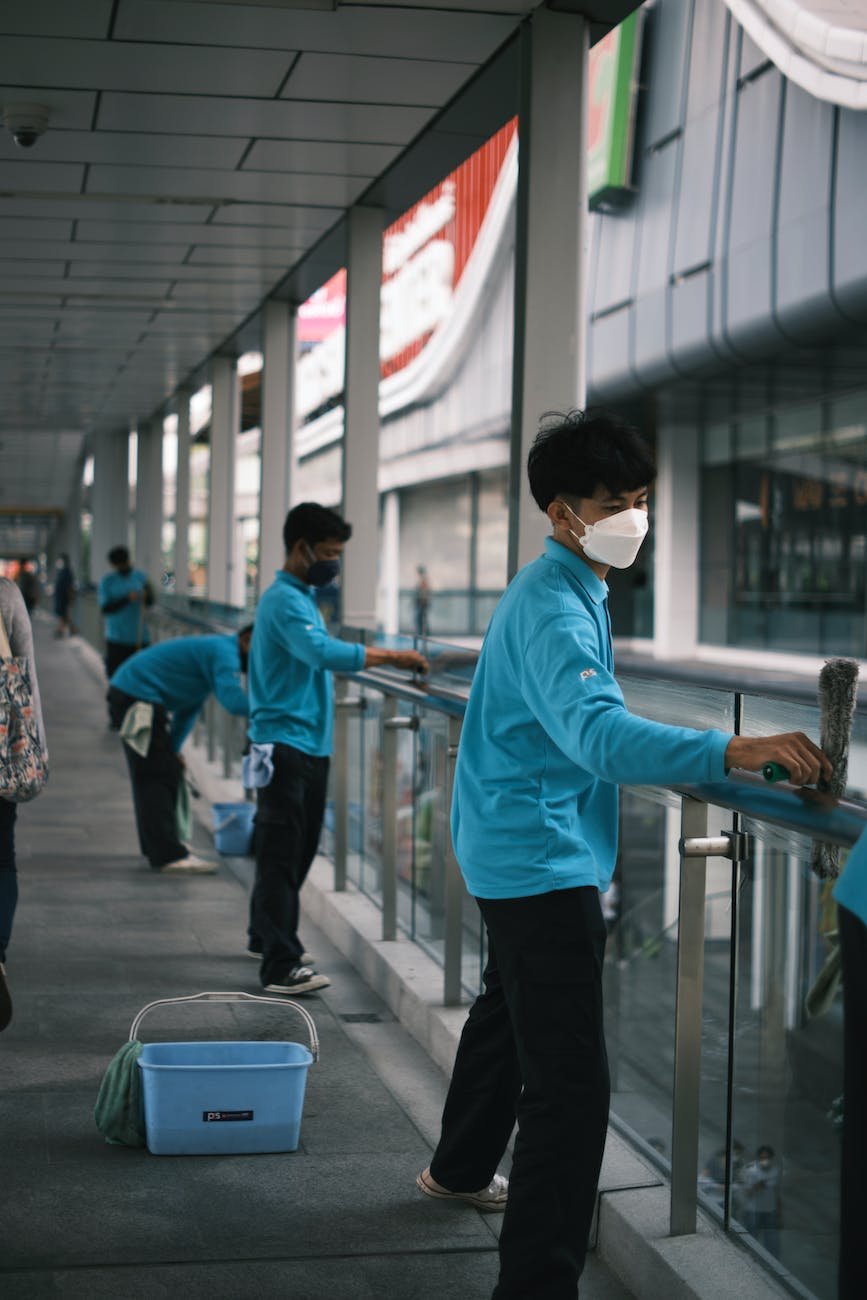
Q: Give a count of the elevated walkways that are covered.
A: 1